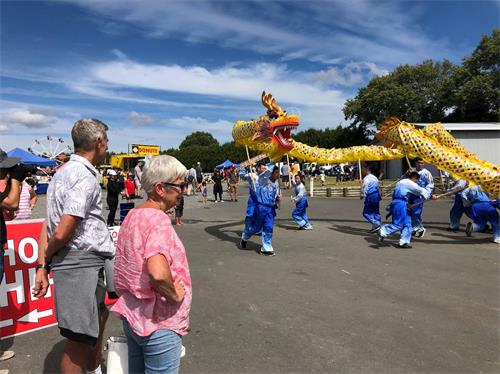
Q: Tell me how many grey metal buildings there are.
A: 1